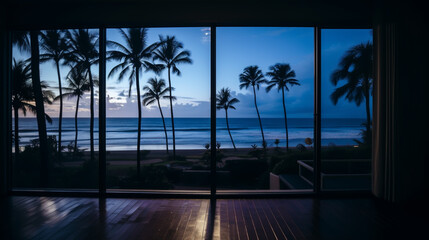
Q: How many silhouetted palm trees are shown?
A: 12